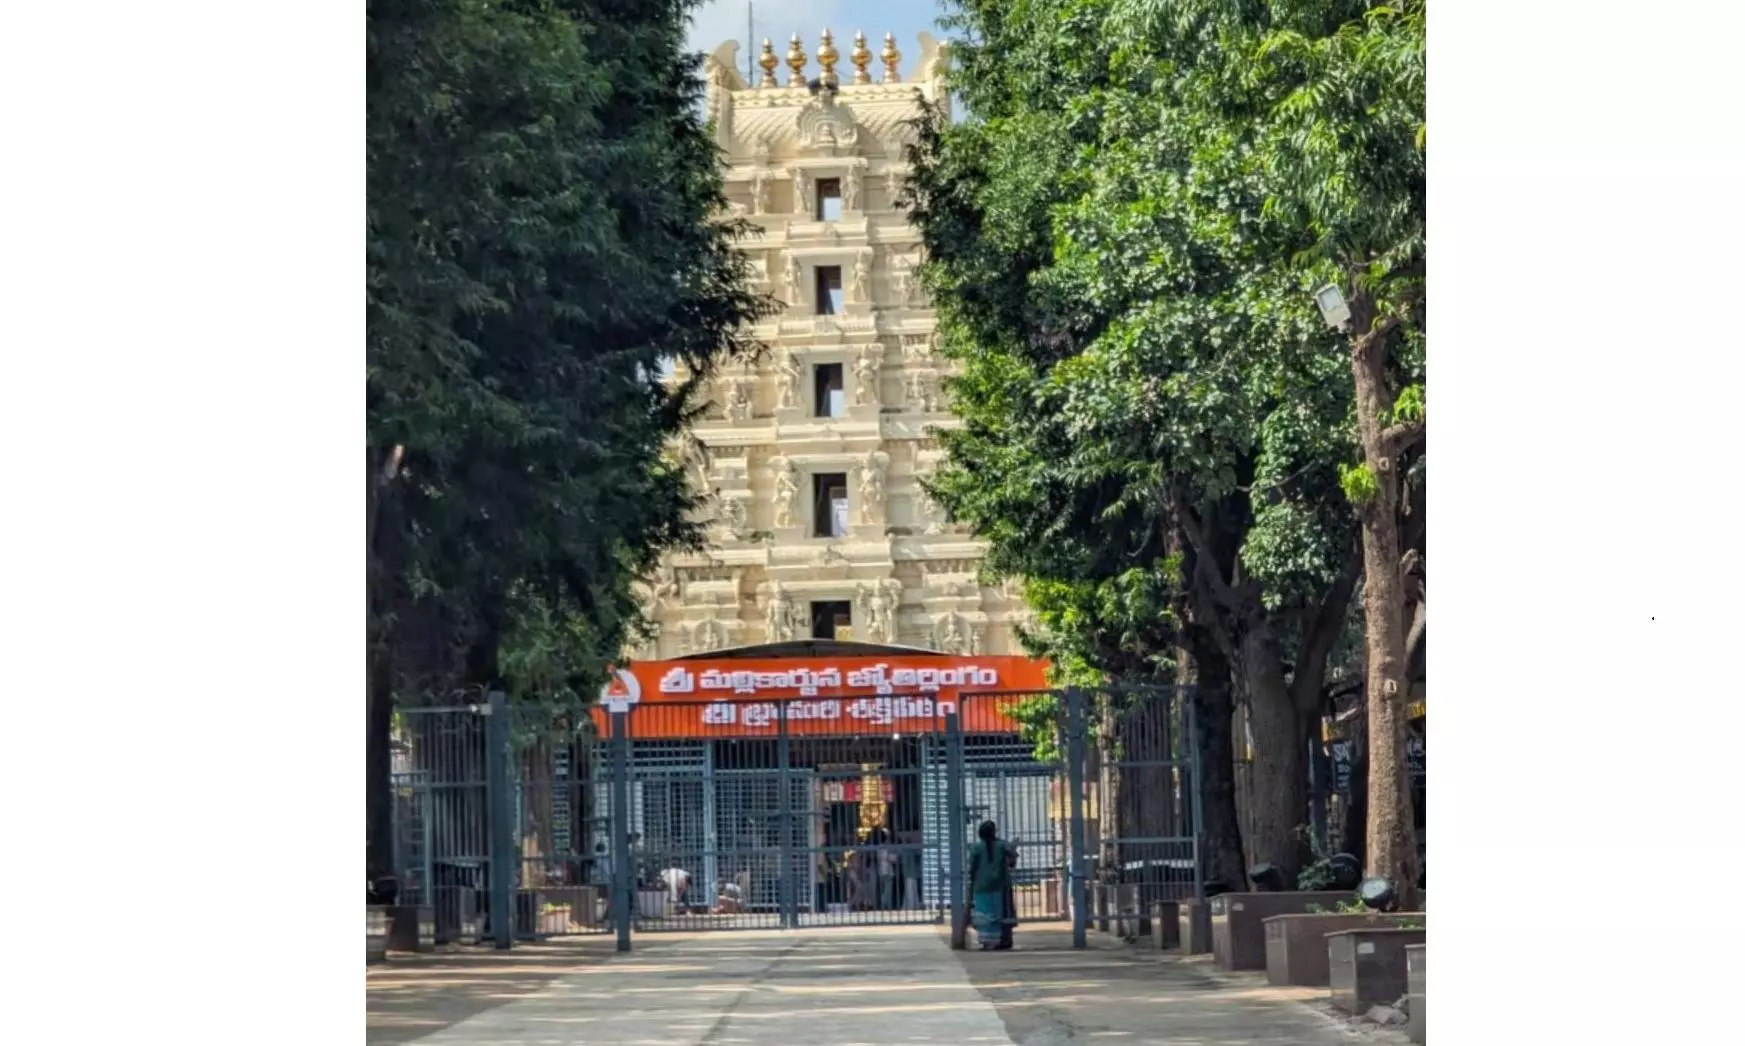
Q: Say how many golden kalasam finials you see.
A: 5